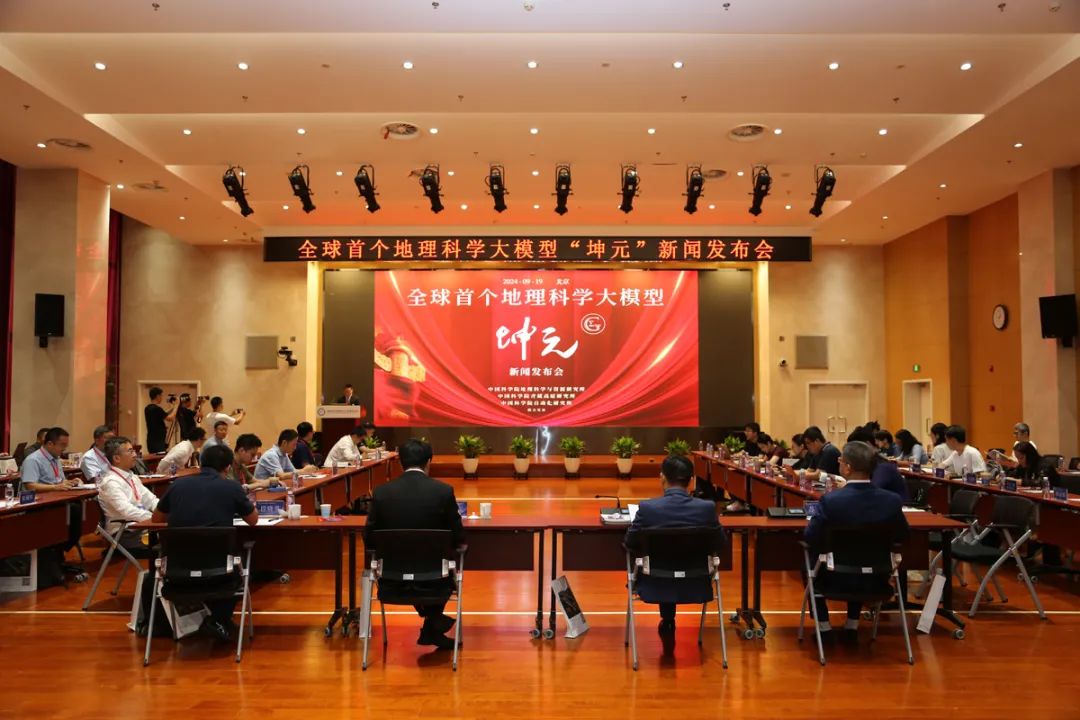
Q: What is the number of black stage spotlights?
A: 10